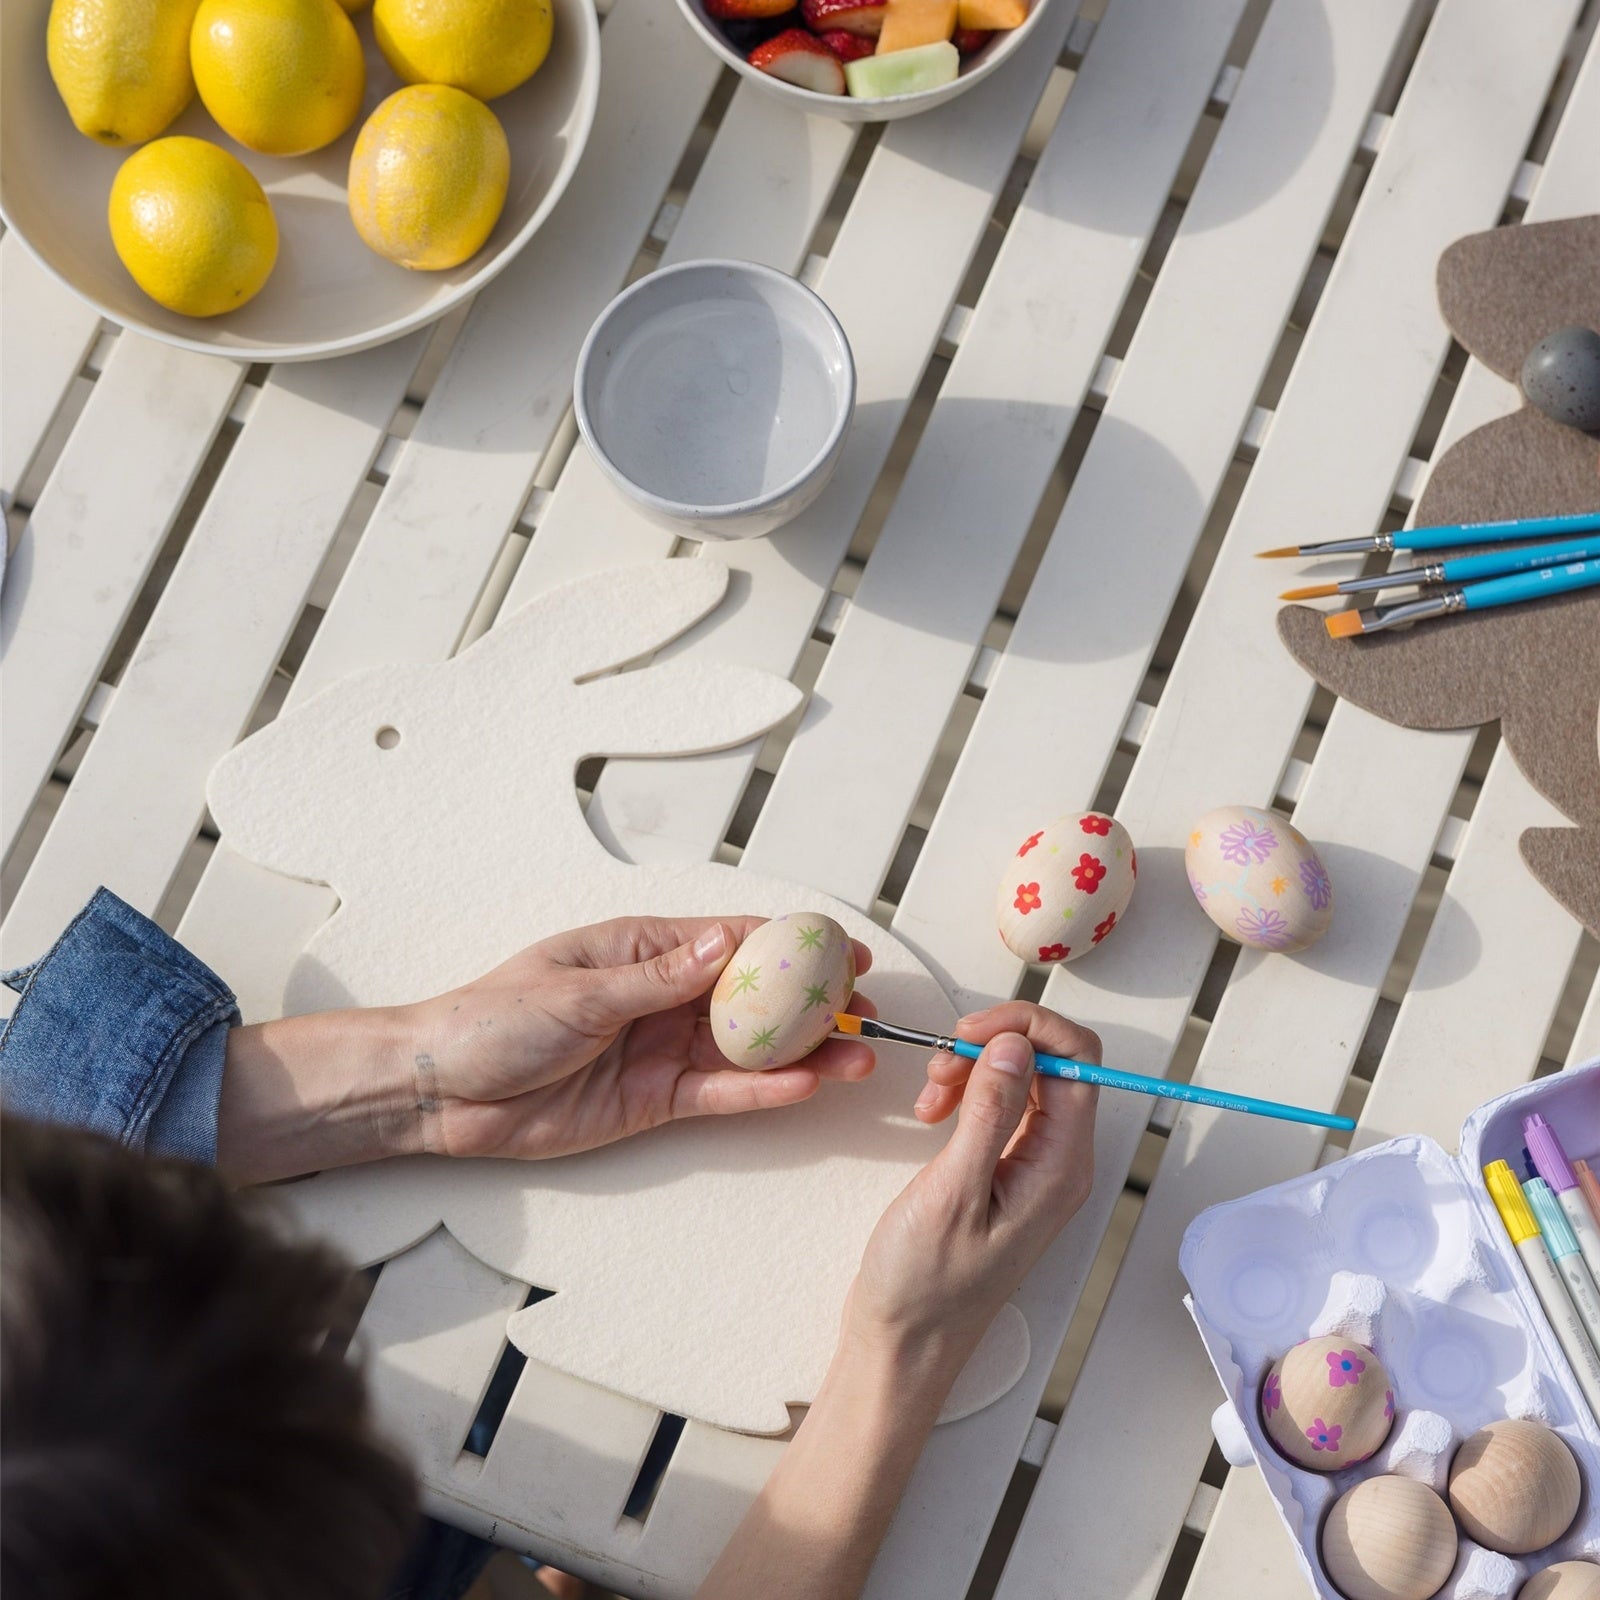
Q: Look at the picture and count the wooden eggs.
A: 7